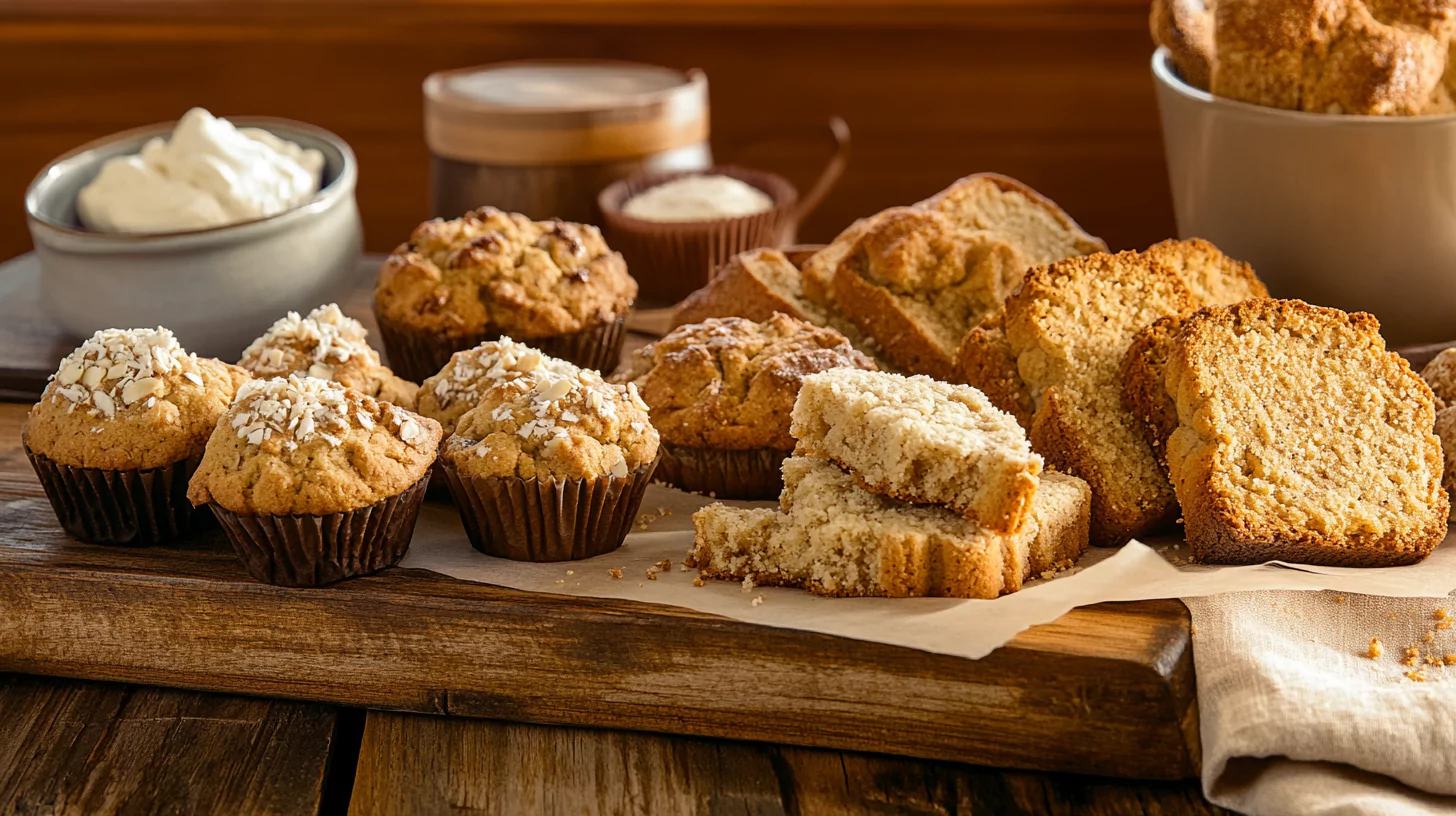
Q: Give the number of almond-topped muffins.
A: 5